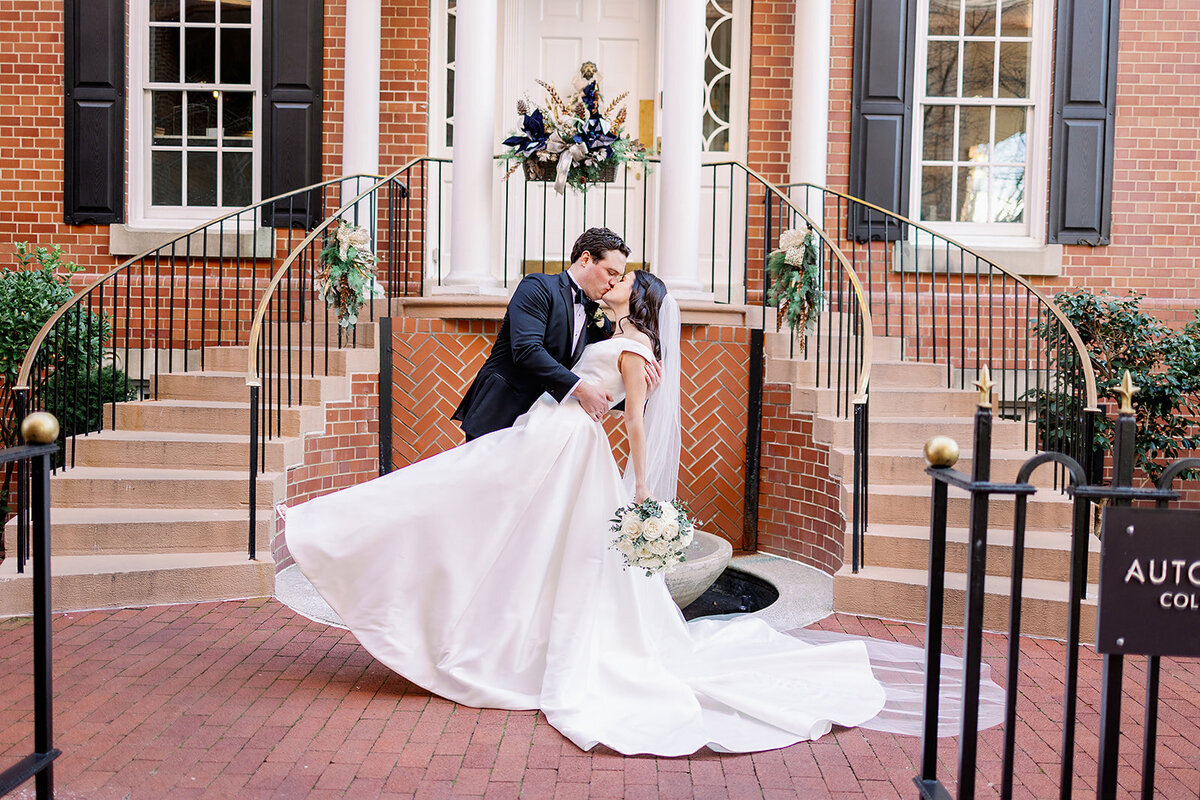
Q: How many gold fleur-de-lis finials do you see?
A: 2